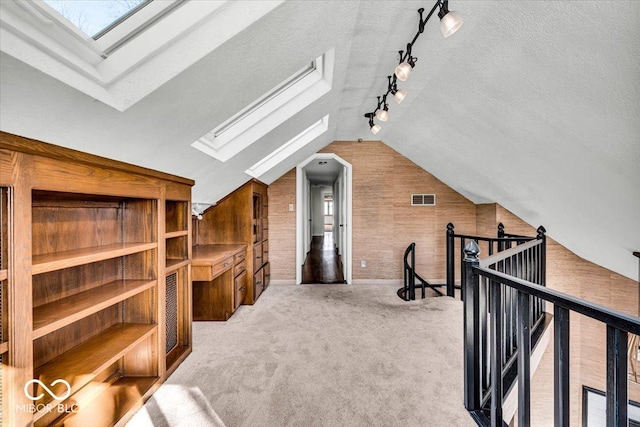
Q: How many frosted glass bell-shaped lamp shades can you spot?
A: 5